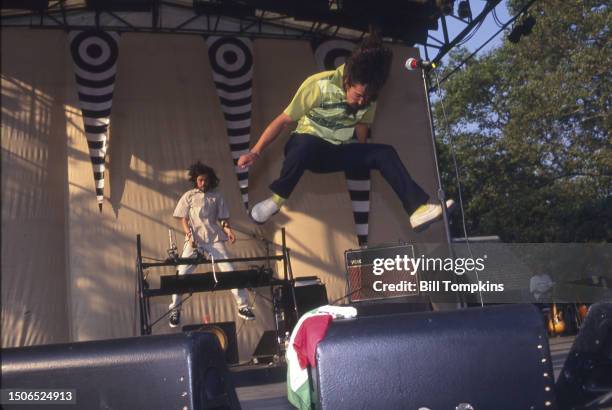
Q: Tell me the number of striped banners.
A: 3